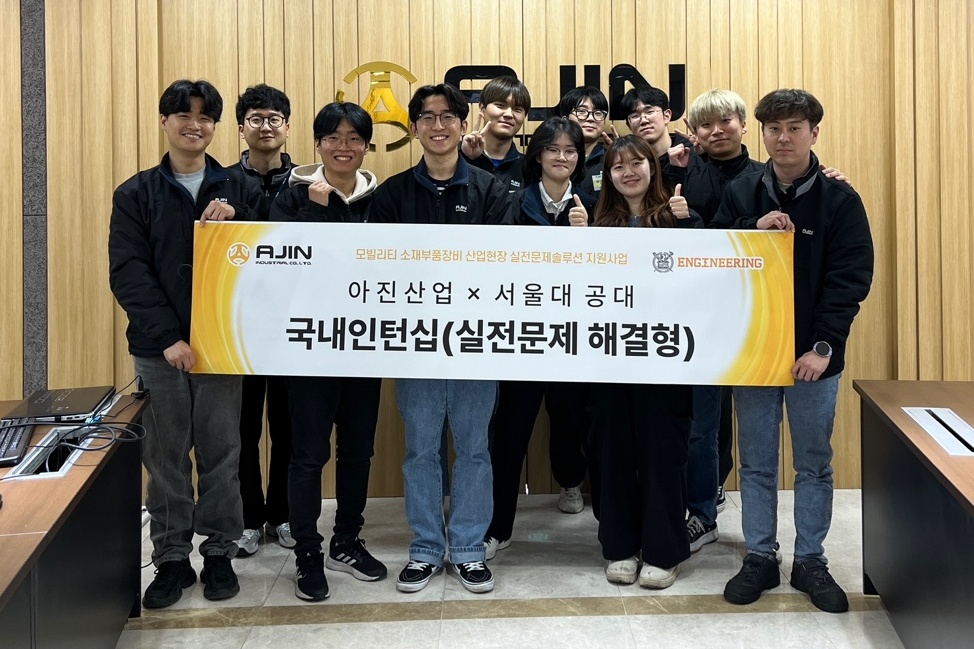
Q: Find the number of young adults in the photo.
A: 11